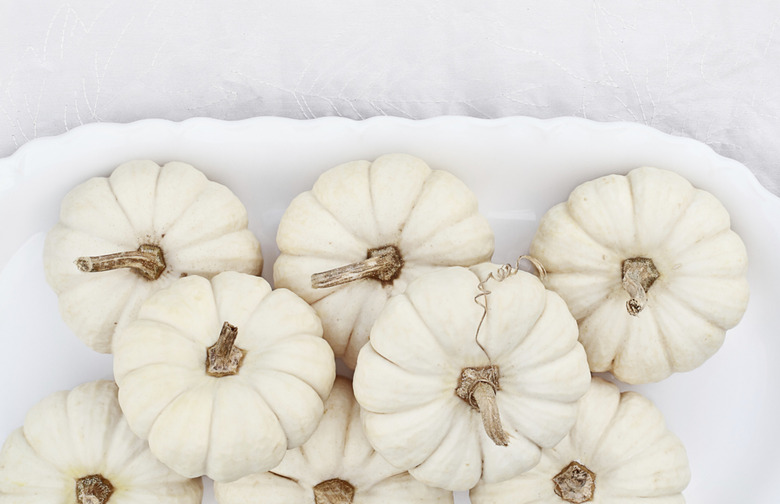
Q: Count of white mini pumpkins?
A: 8